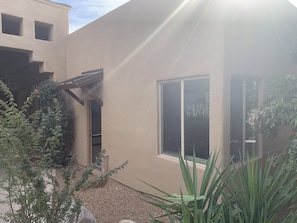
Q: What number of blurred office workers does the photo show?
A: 0